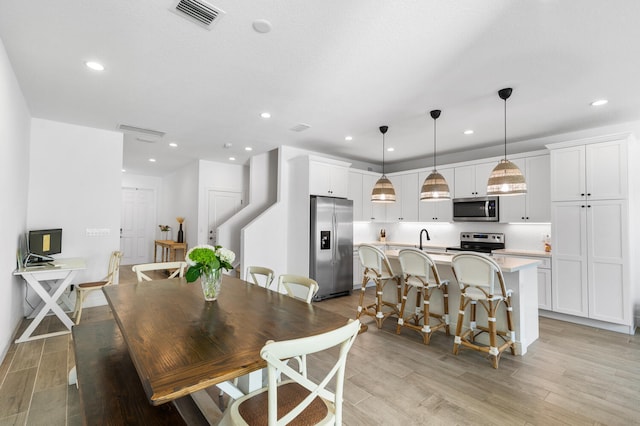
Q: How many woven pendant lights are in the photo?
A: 3